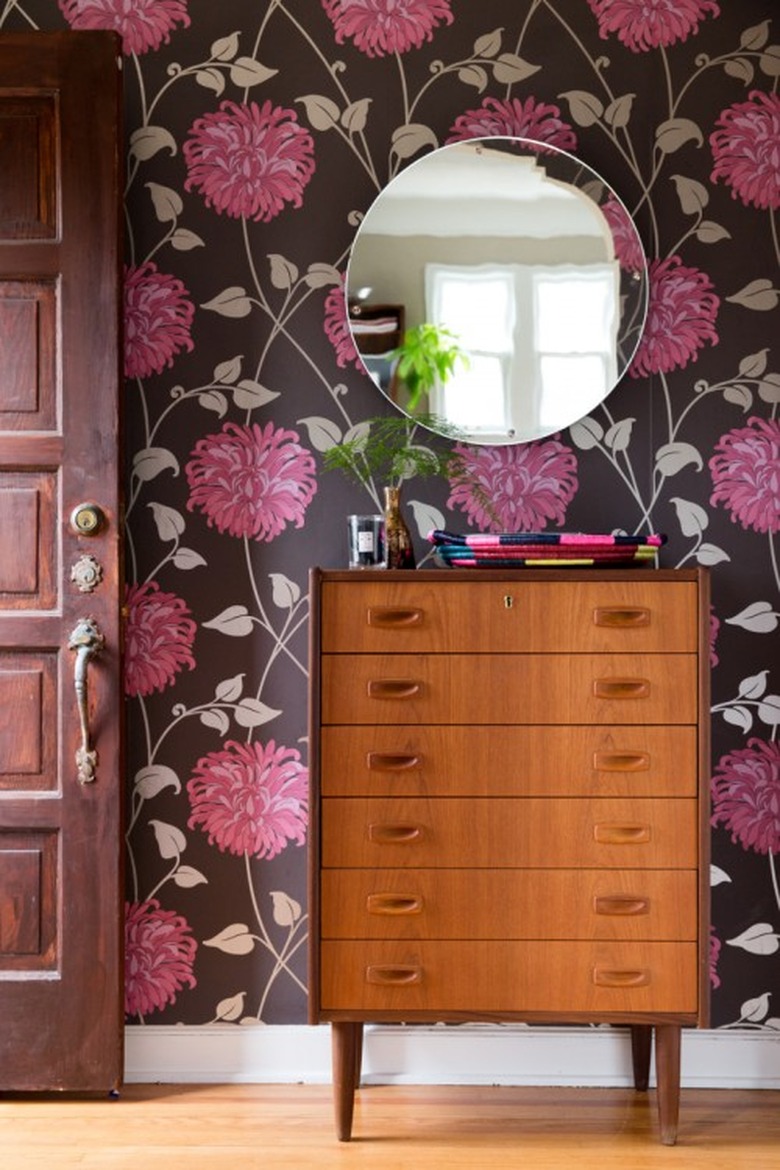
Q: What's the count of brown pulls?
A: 12